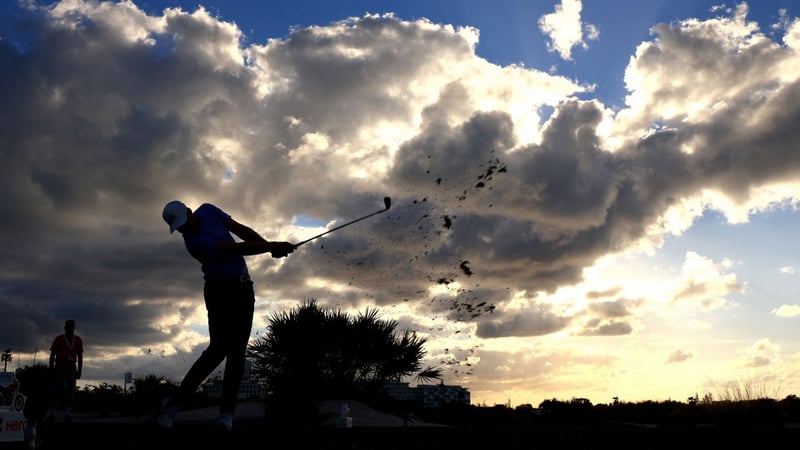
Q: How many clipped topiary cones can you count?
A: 0